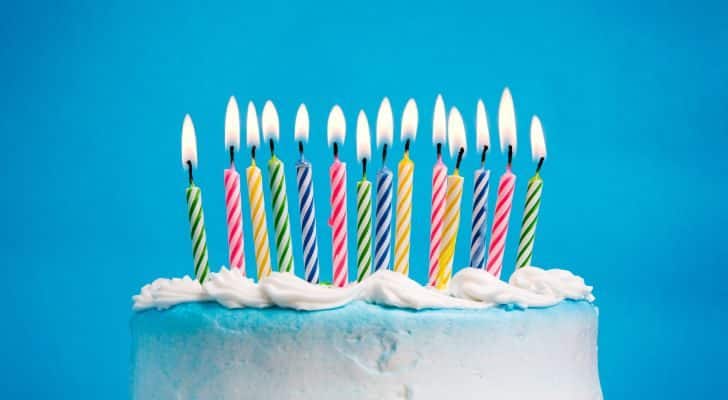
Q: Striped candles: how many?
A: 14